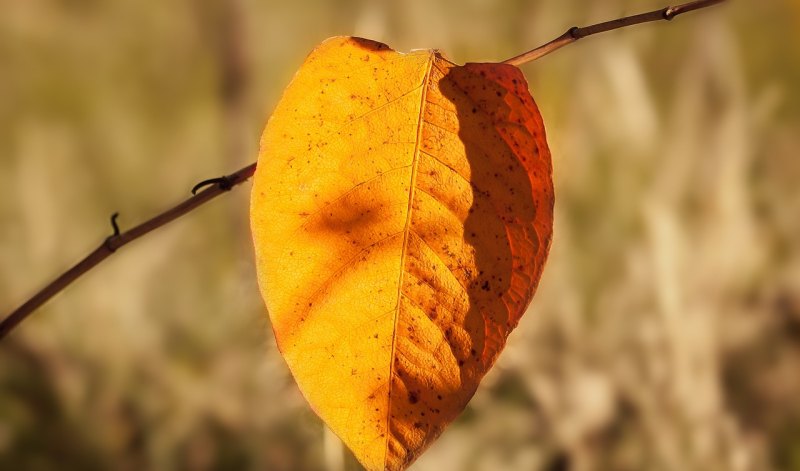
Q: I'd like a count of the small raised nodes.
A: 4